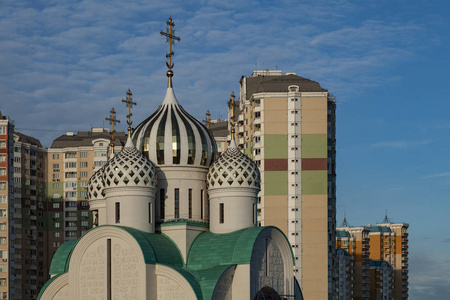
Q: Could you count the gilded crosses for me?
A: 5